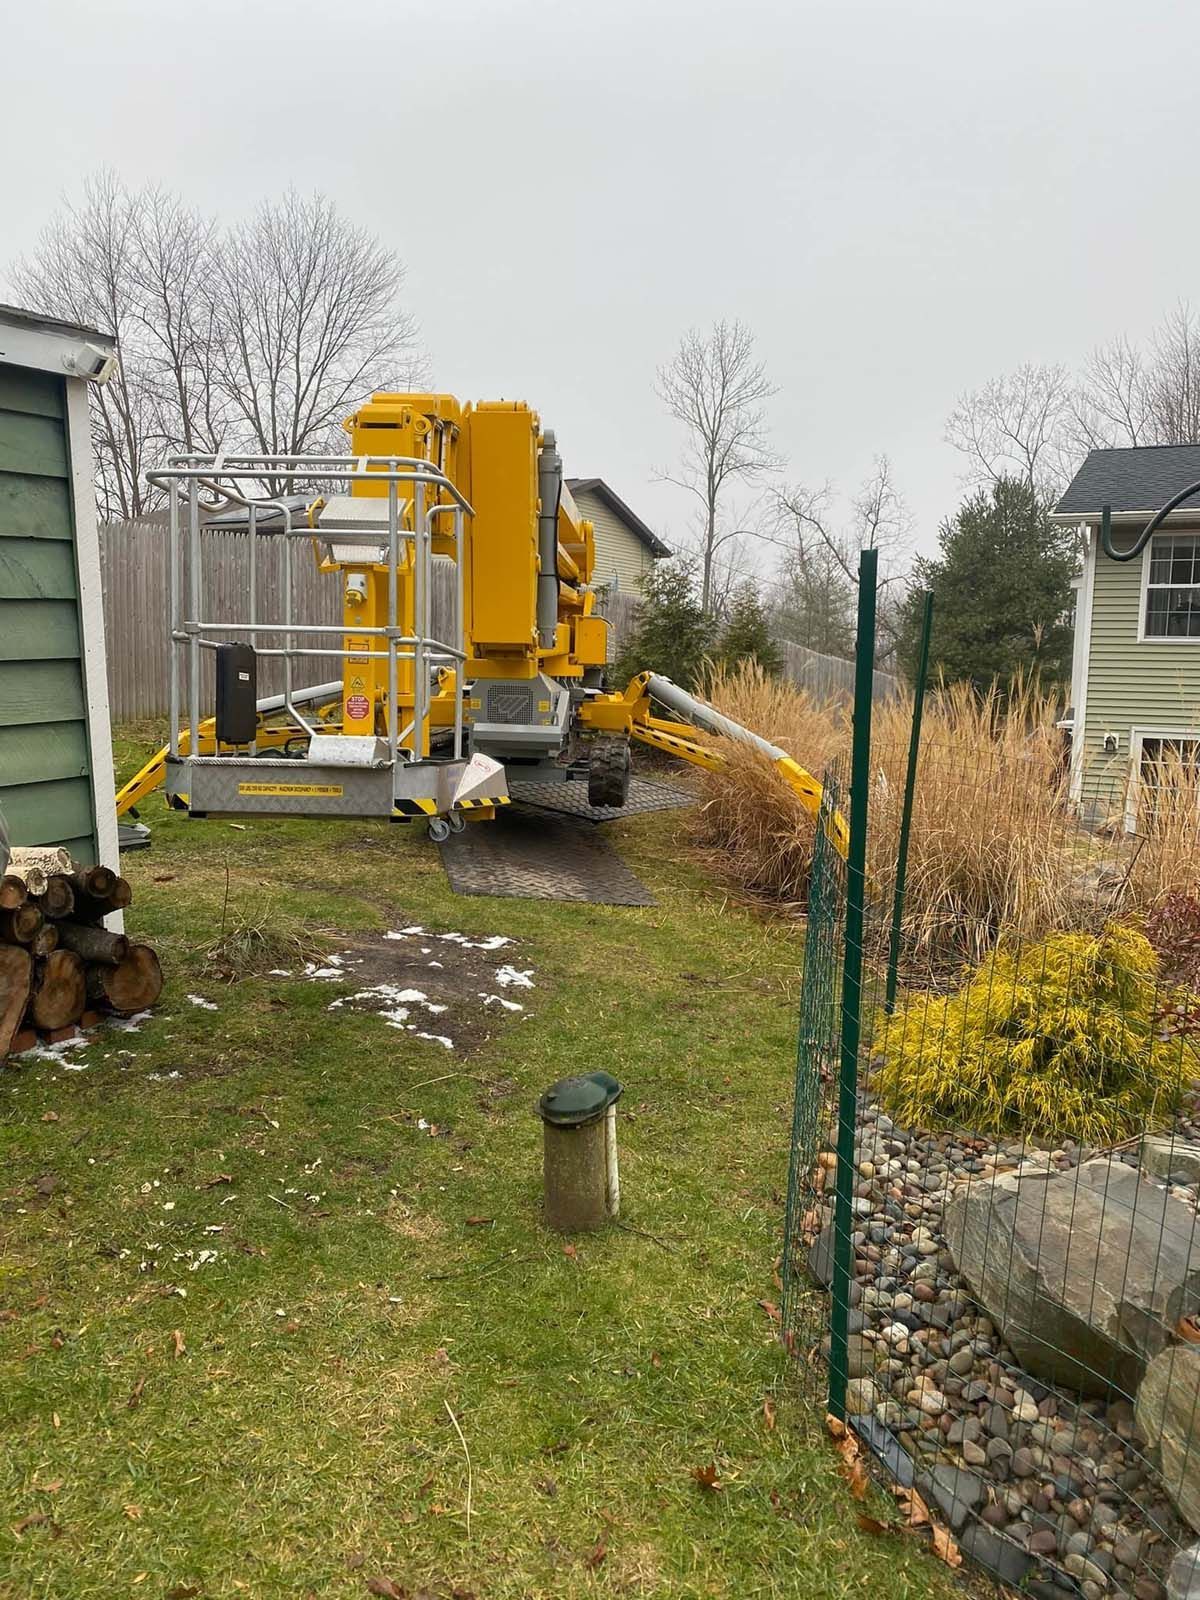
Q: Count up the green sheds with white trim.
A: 1